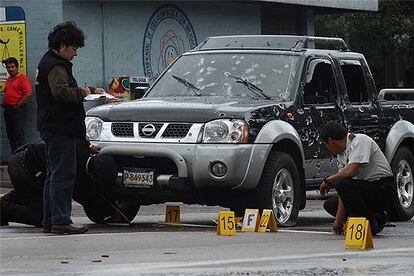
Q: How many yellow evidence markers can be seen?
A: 5